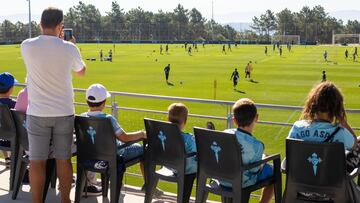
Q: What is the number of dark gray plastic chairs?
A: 6